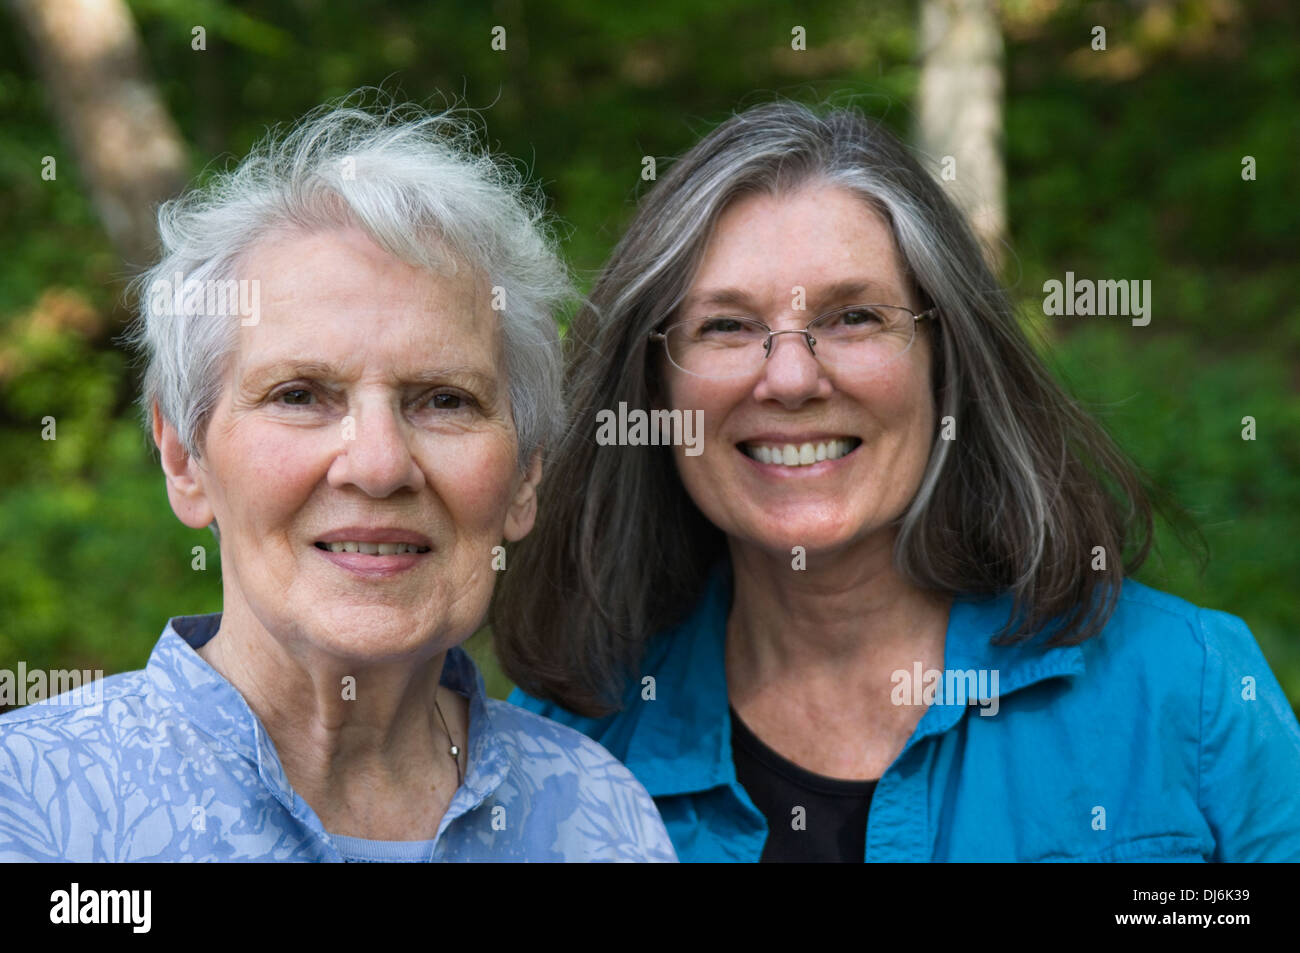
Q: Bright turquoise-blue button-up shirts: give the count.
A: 1